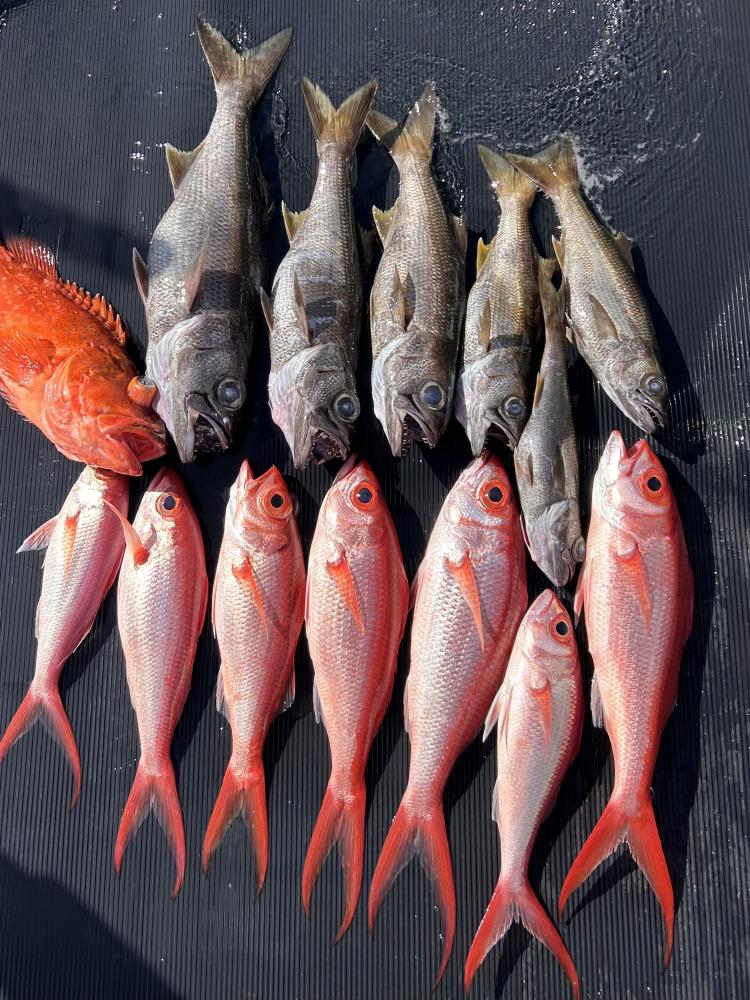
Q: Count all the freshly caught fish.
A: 14